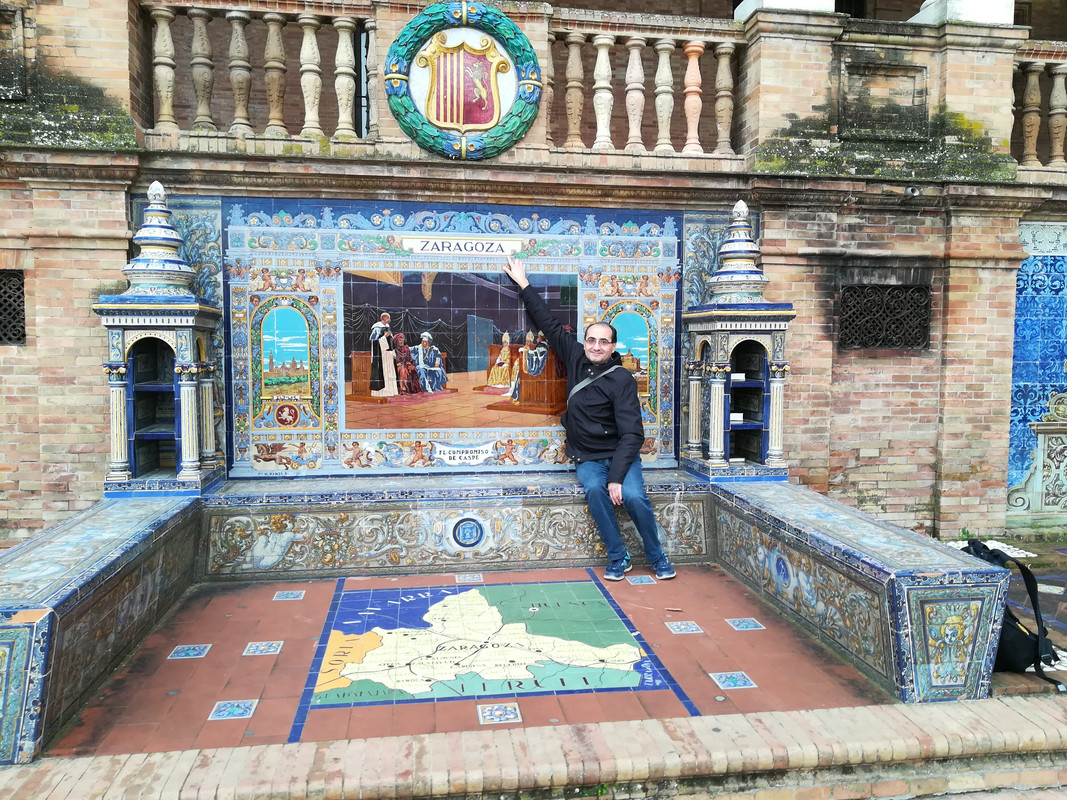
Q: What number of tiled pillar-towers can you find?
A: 2